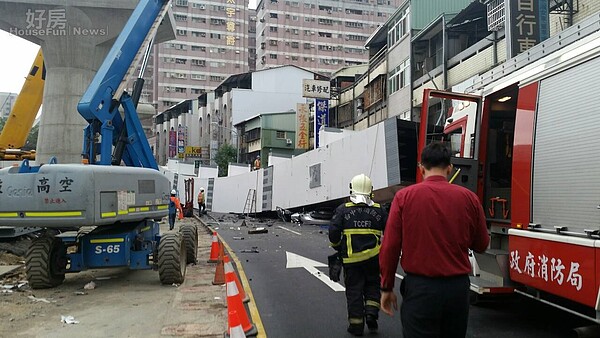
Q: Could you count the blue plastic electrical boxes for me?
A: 0